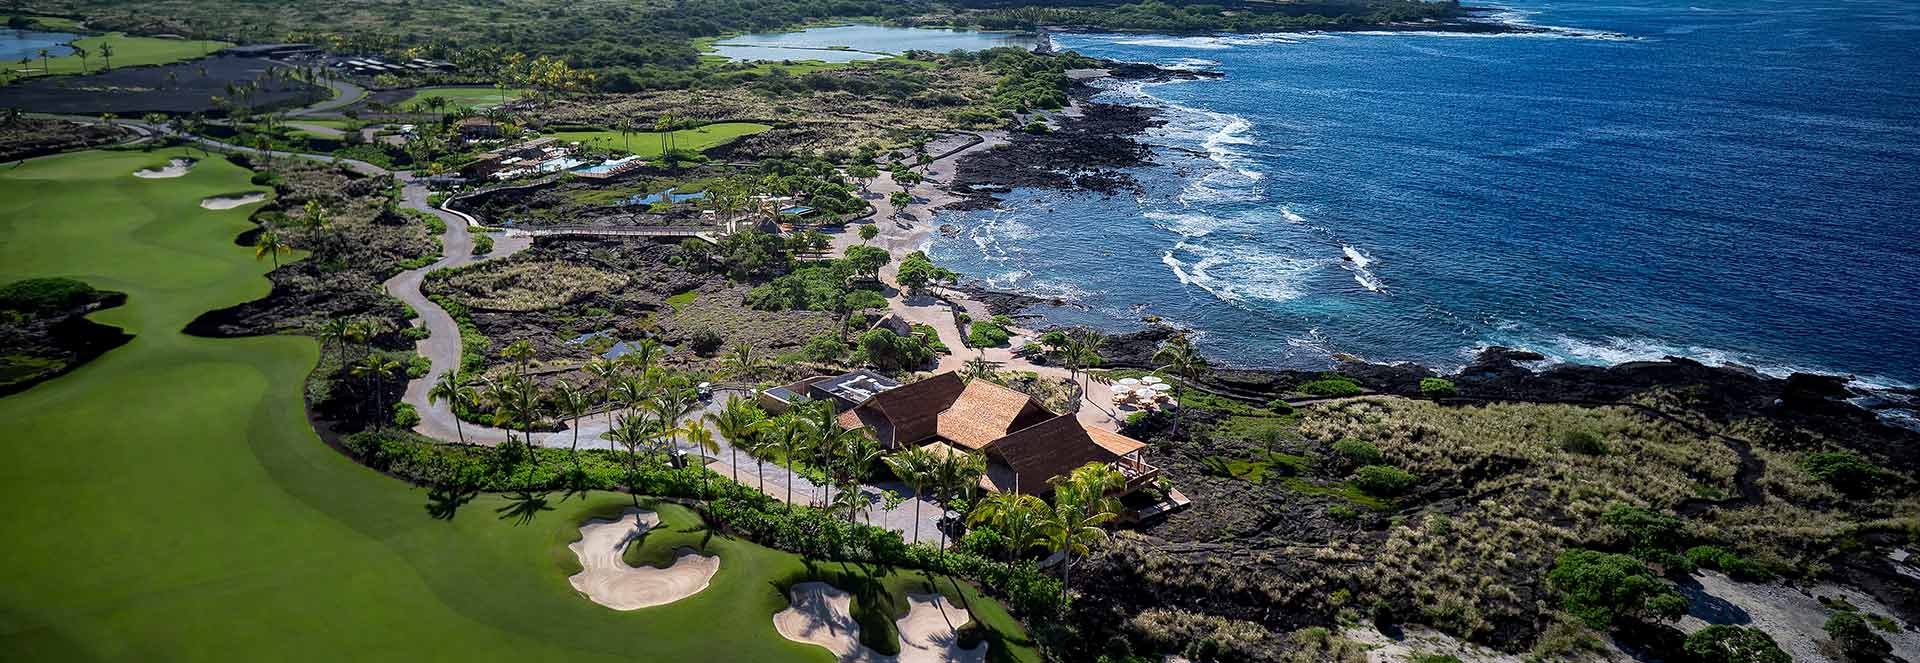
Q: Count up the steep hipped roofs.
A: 3